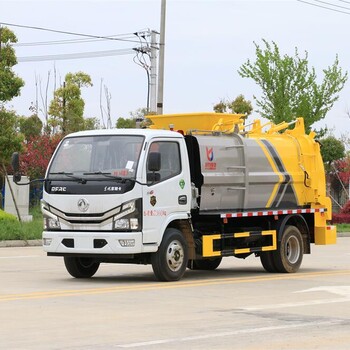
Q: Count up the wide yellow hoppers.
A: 1